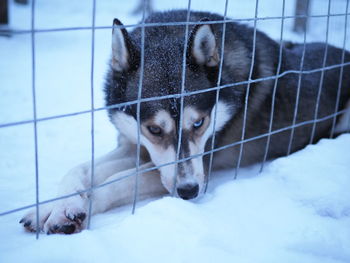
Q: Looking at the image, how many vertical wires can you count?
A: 10